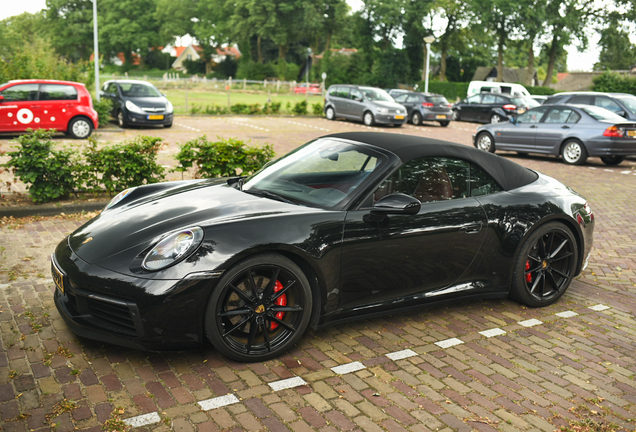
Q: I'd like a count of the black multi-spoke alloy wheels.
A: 2